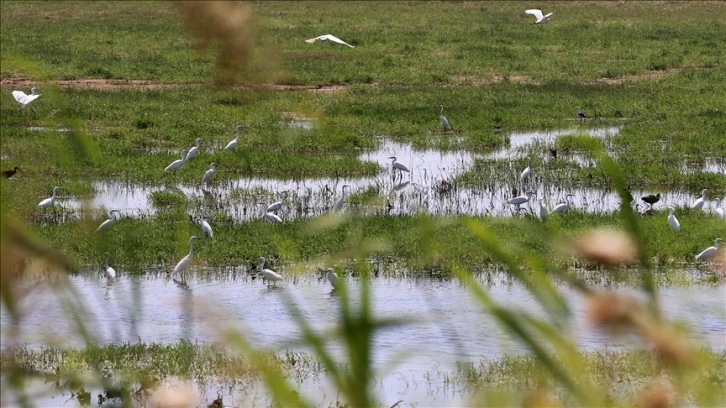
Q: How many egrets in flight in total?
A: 3